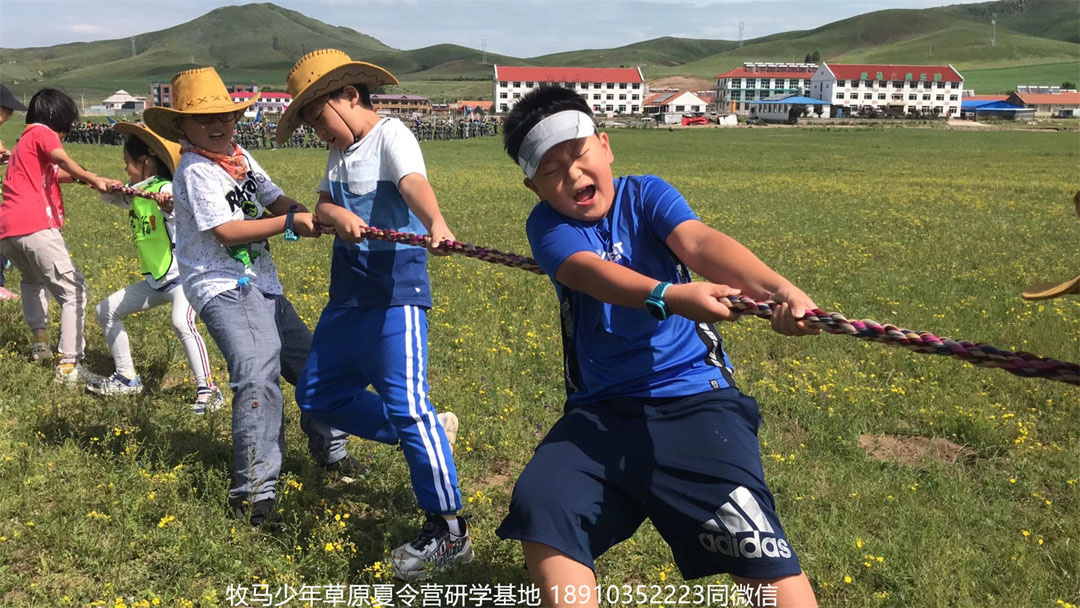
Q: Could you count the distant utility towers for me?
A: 4